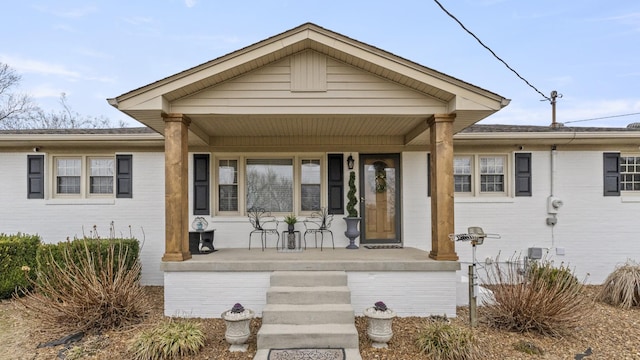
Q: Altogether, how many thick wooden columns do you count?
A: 2